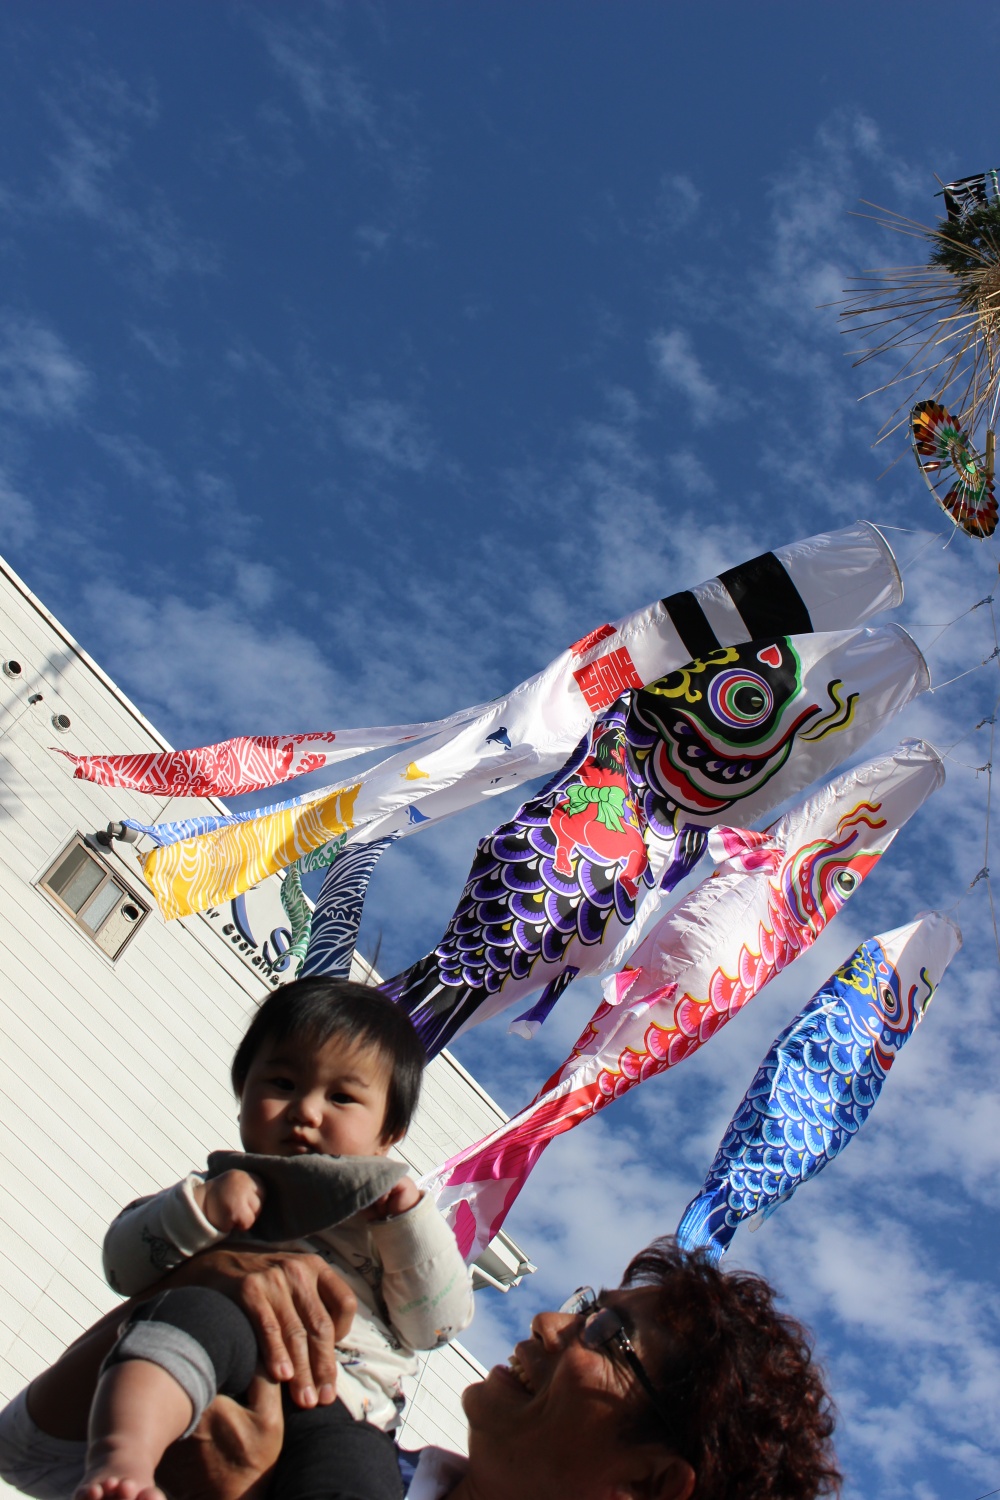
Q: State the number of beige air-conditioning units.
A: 0